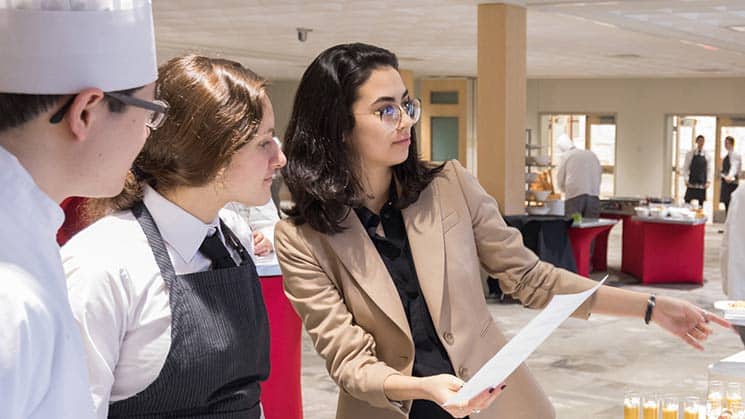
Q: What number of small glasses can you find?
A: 6